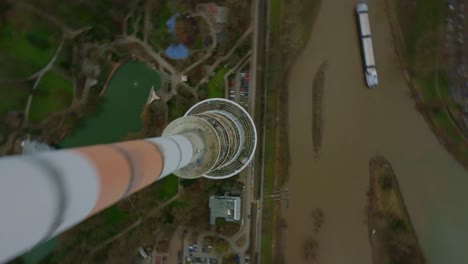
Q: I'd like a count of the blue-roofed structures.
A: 2